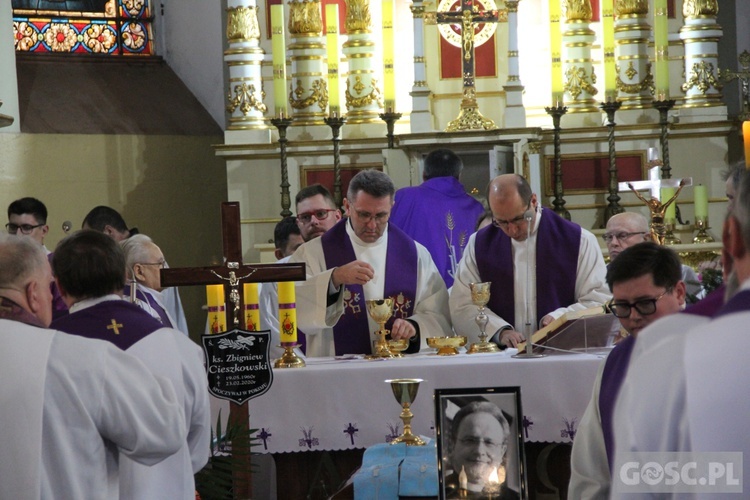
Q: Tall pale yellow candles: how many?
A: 6